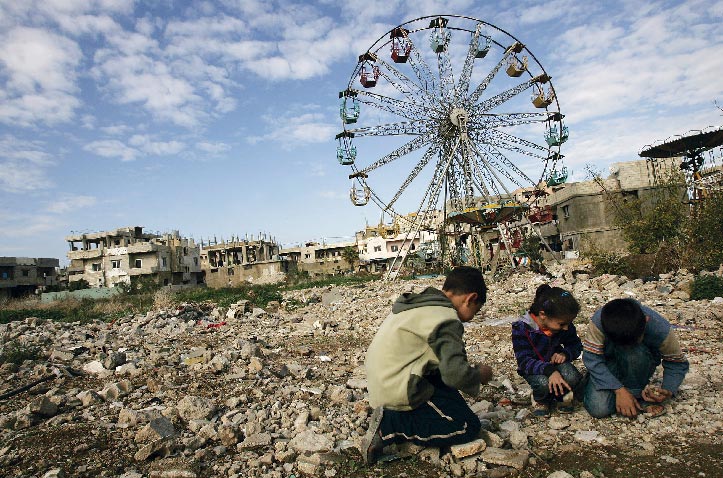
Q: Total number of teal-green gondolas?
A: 6